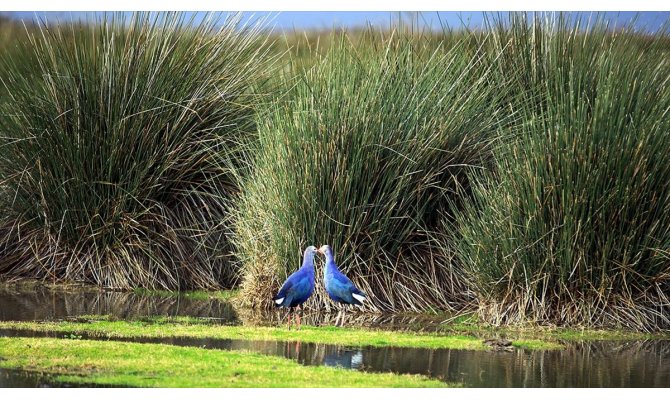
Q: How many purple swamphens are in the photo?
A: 2